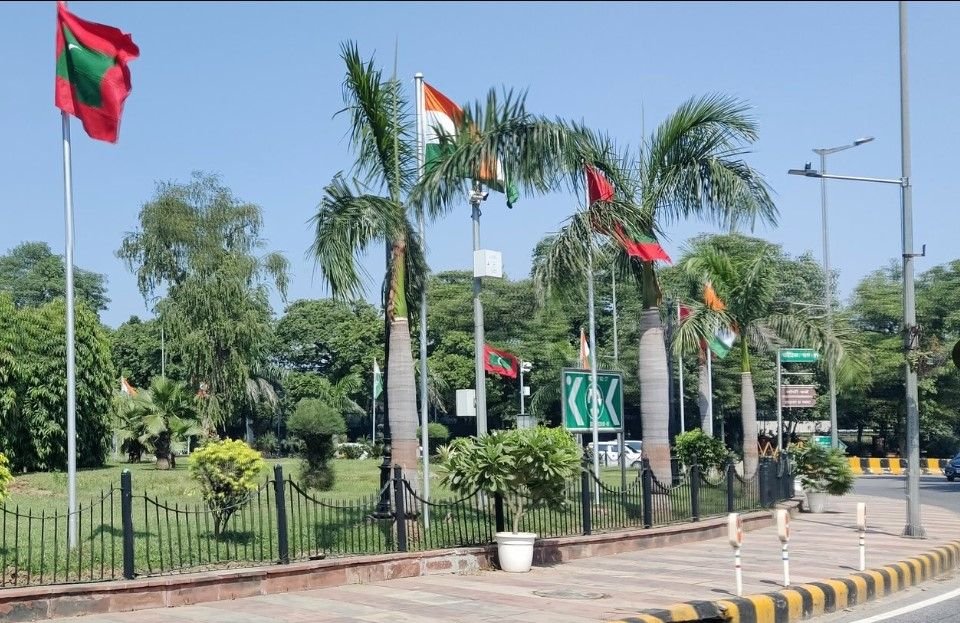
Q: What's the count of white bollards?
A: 3